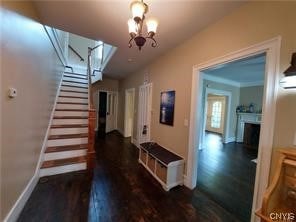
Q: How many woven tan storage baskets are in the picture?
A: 3